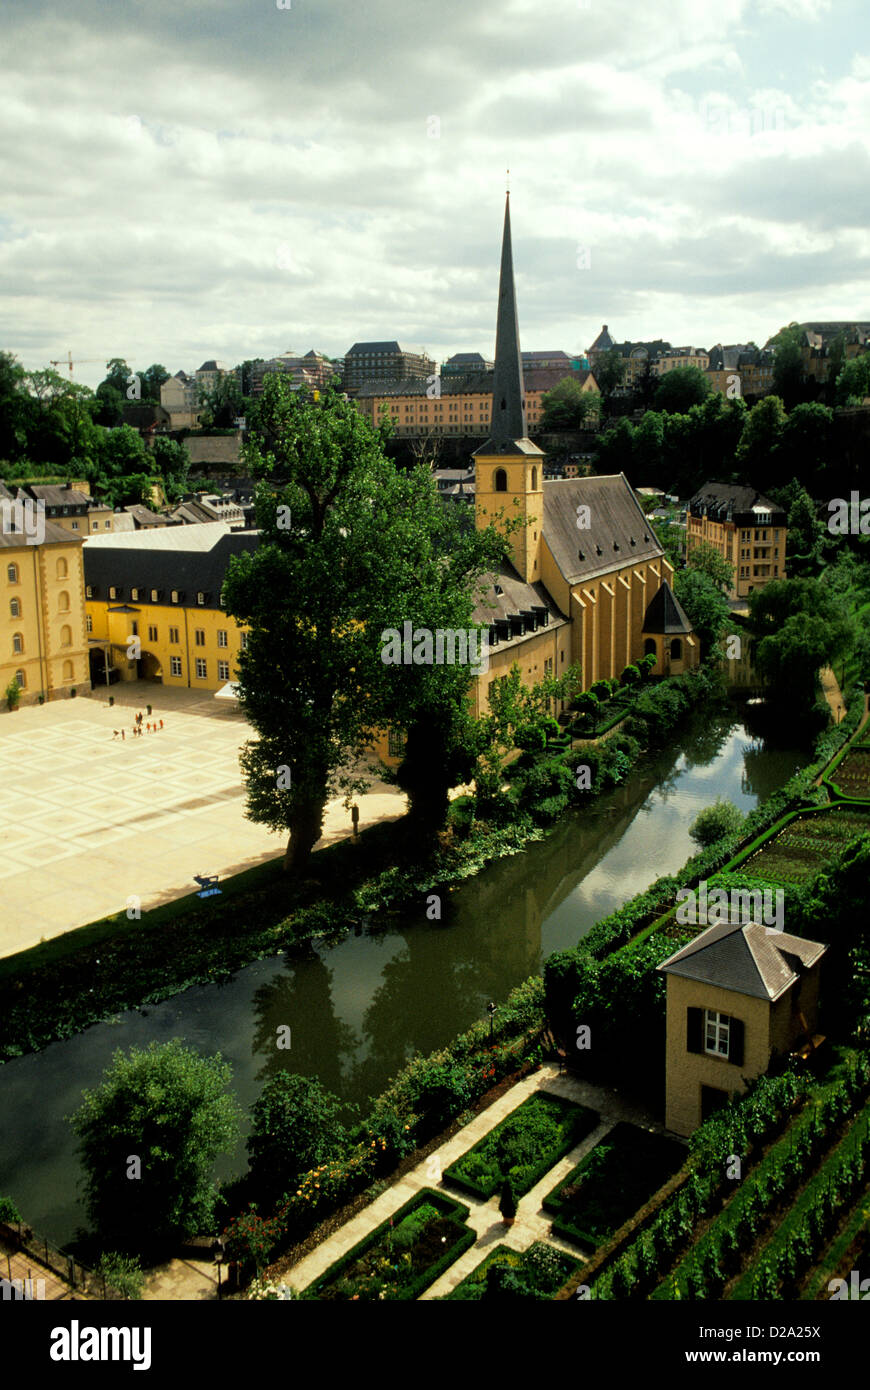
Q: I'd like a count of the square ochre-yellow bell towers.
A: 1